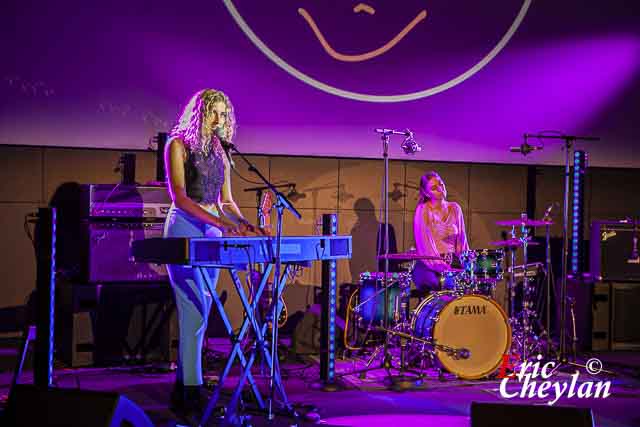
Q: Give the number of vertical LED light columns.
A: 3